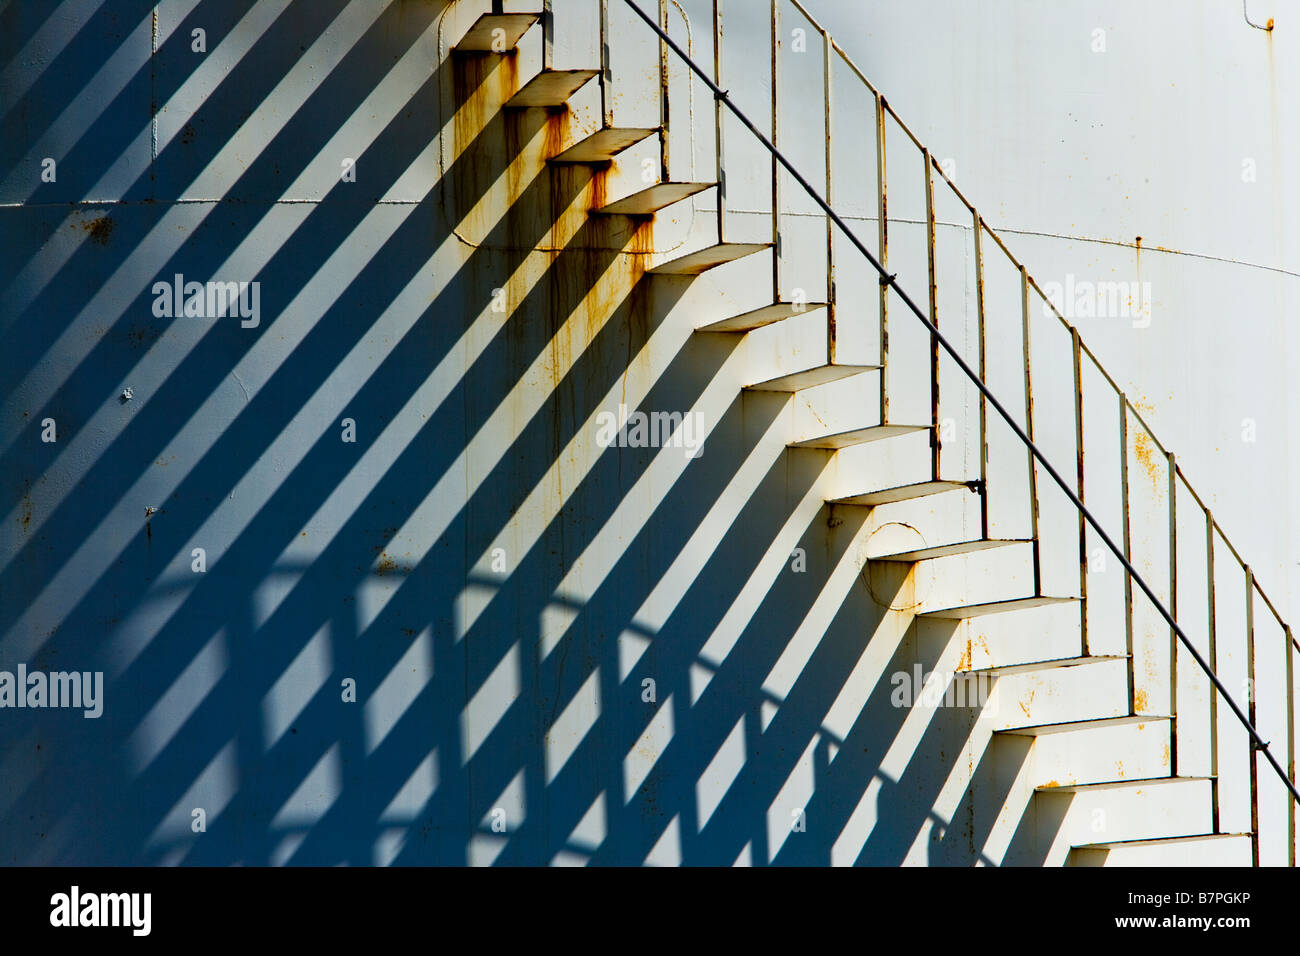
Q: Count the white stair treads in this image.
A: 15